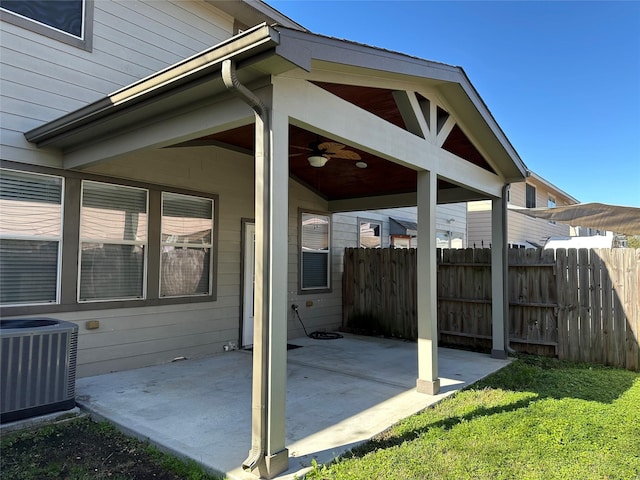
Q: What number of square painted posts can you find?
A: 3